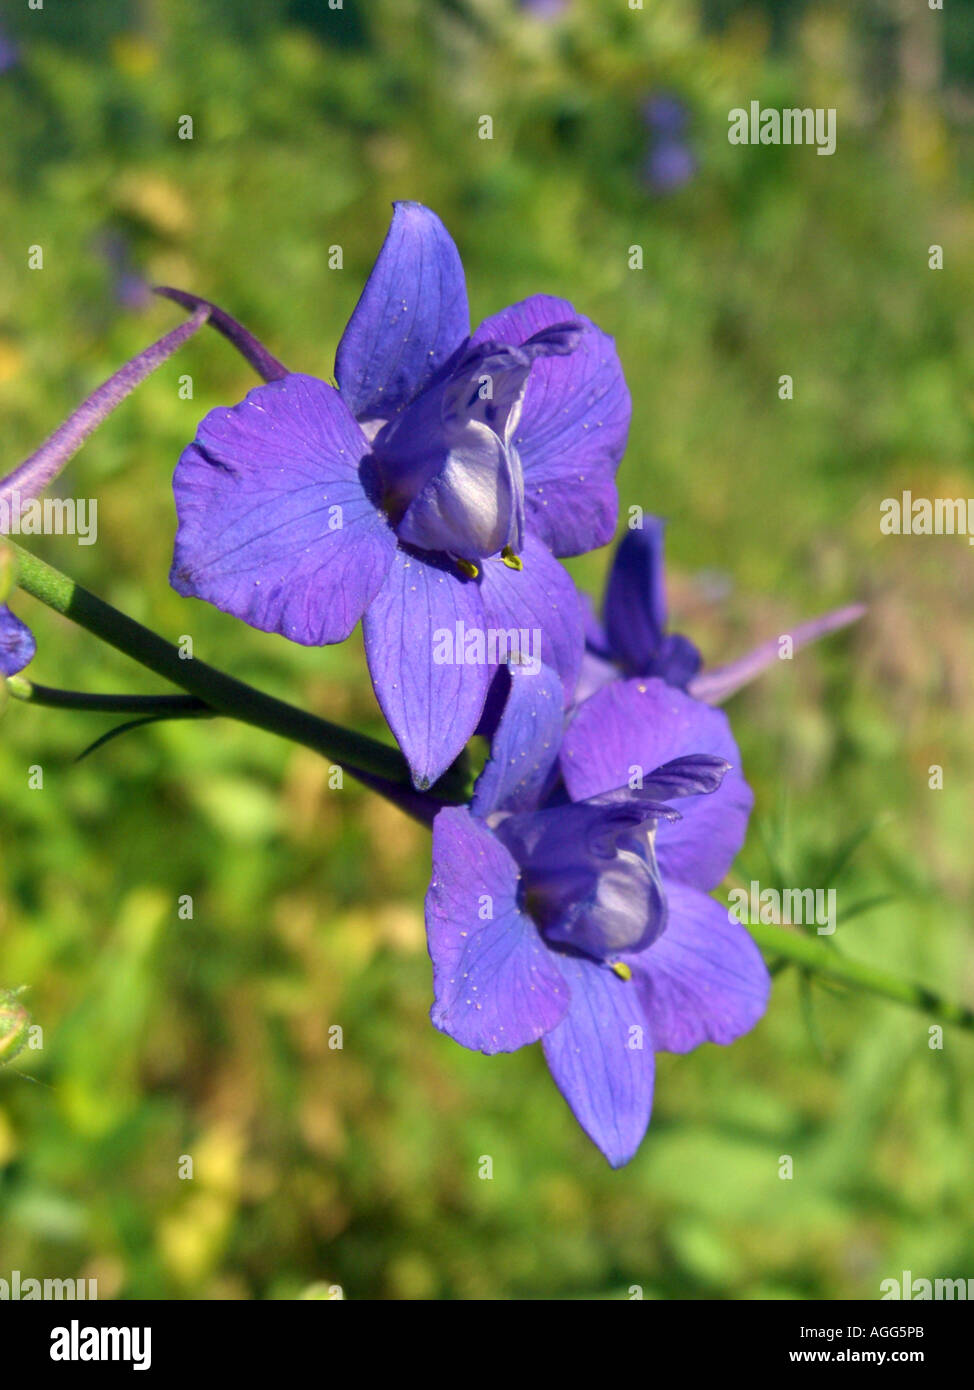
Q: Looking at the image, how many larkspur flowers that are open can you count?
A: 2